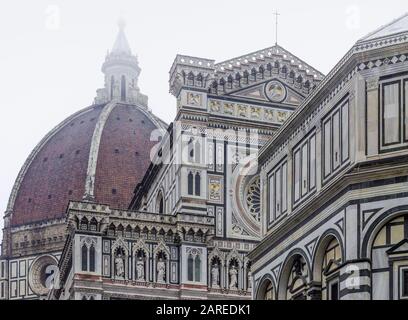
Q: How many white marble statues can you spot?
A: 5